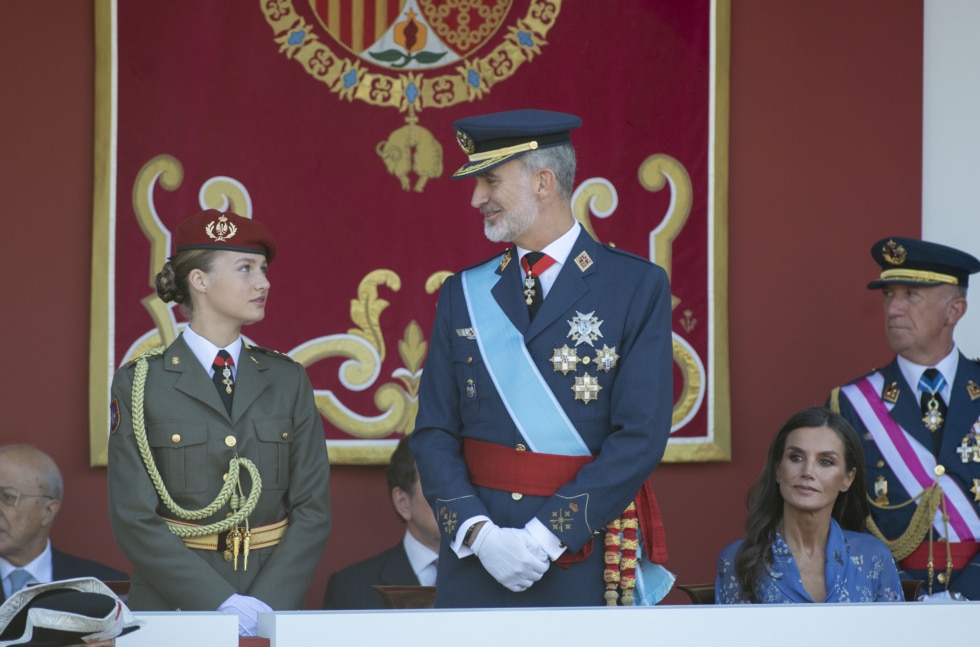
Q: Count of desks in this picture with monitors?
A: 0